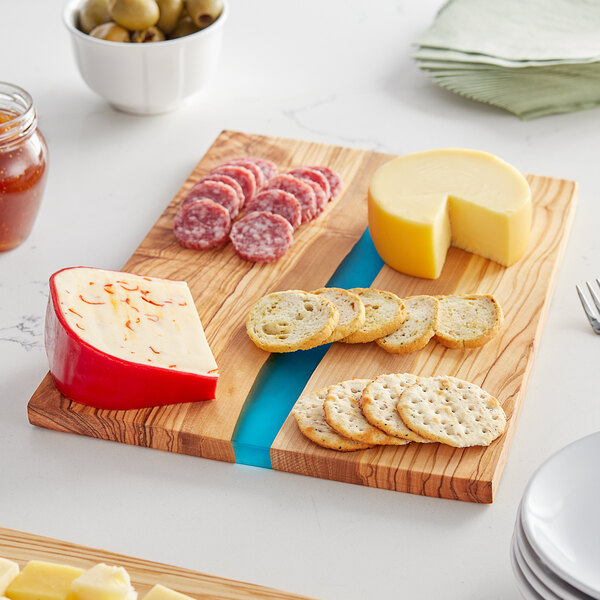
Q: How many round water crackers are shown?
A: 4